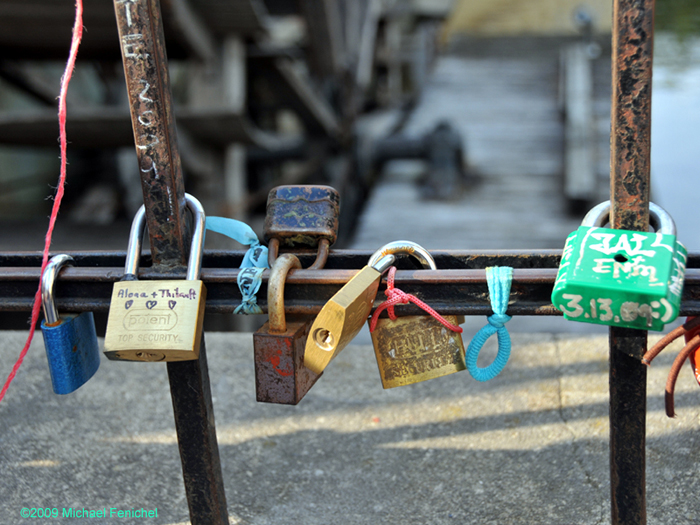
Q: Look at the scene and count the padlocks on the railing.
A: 7